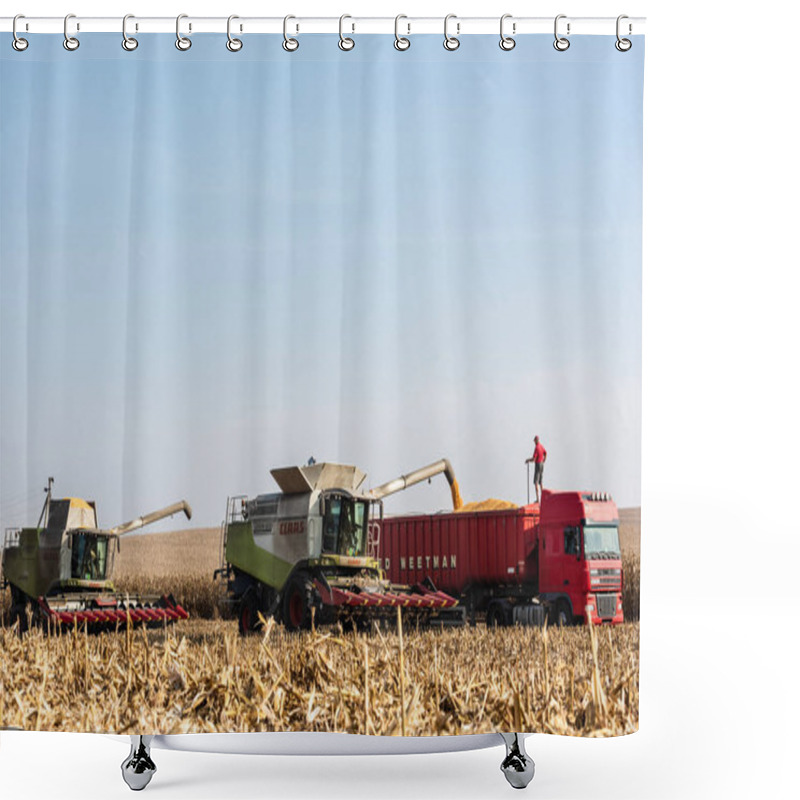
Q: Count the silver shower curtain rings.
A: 12